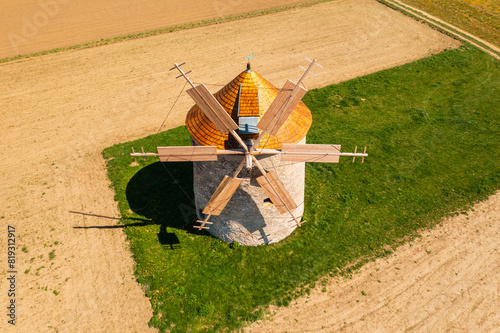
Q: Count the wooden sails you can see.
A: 6